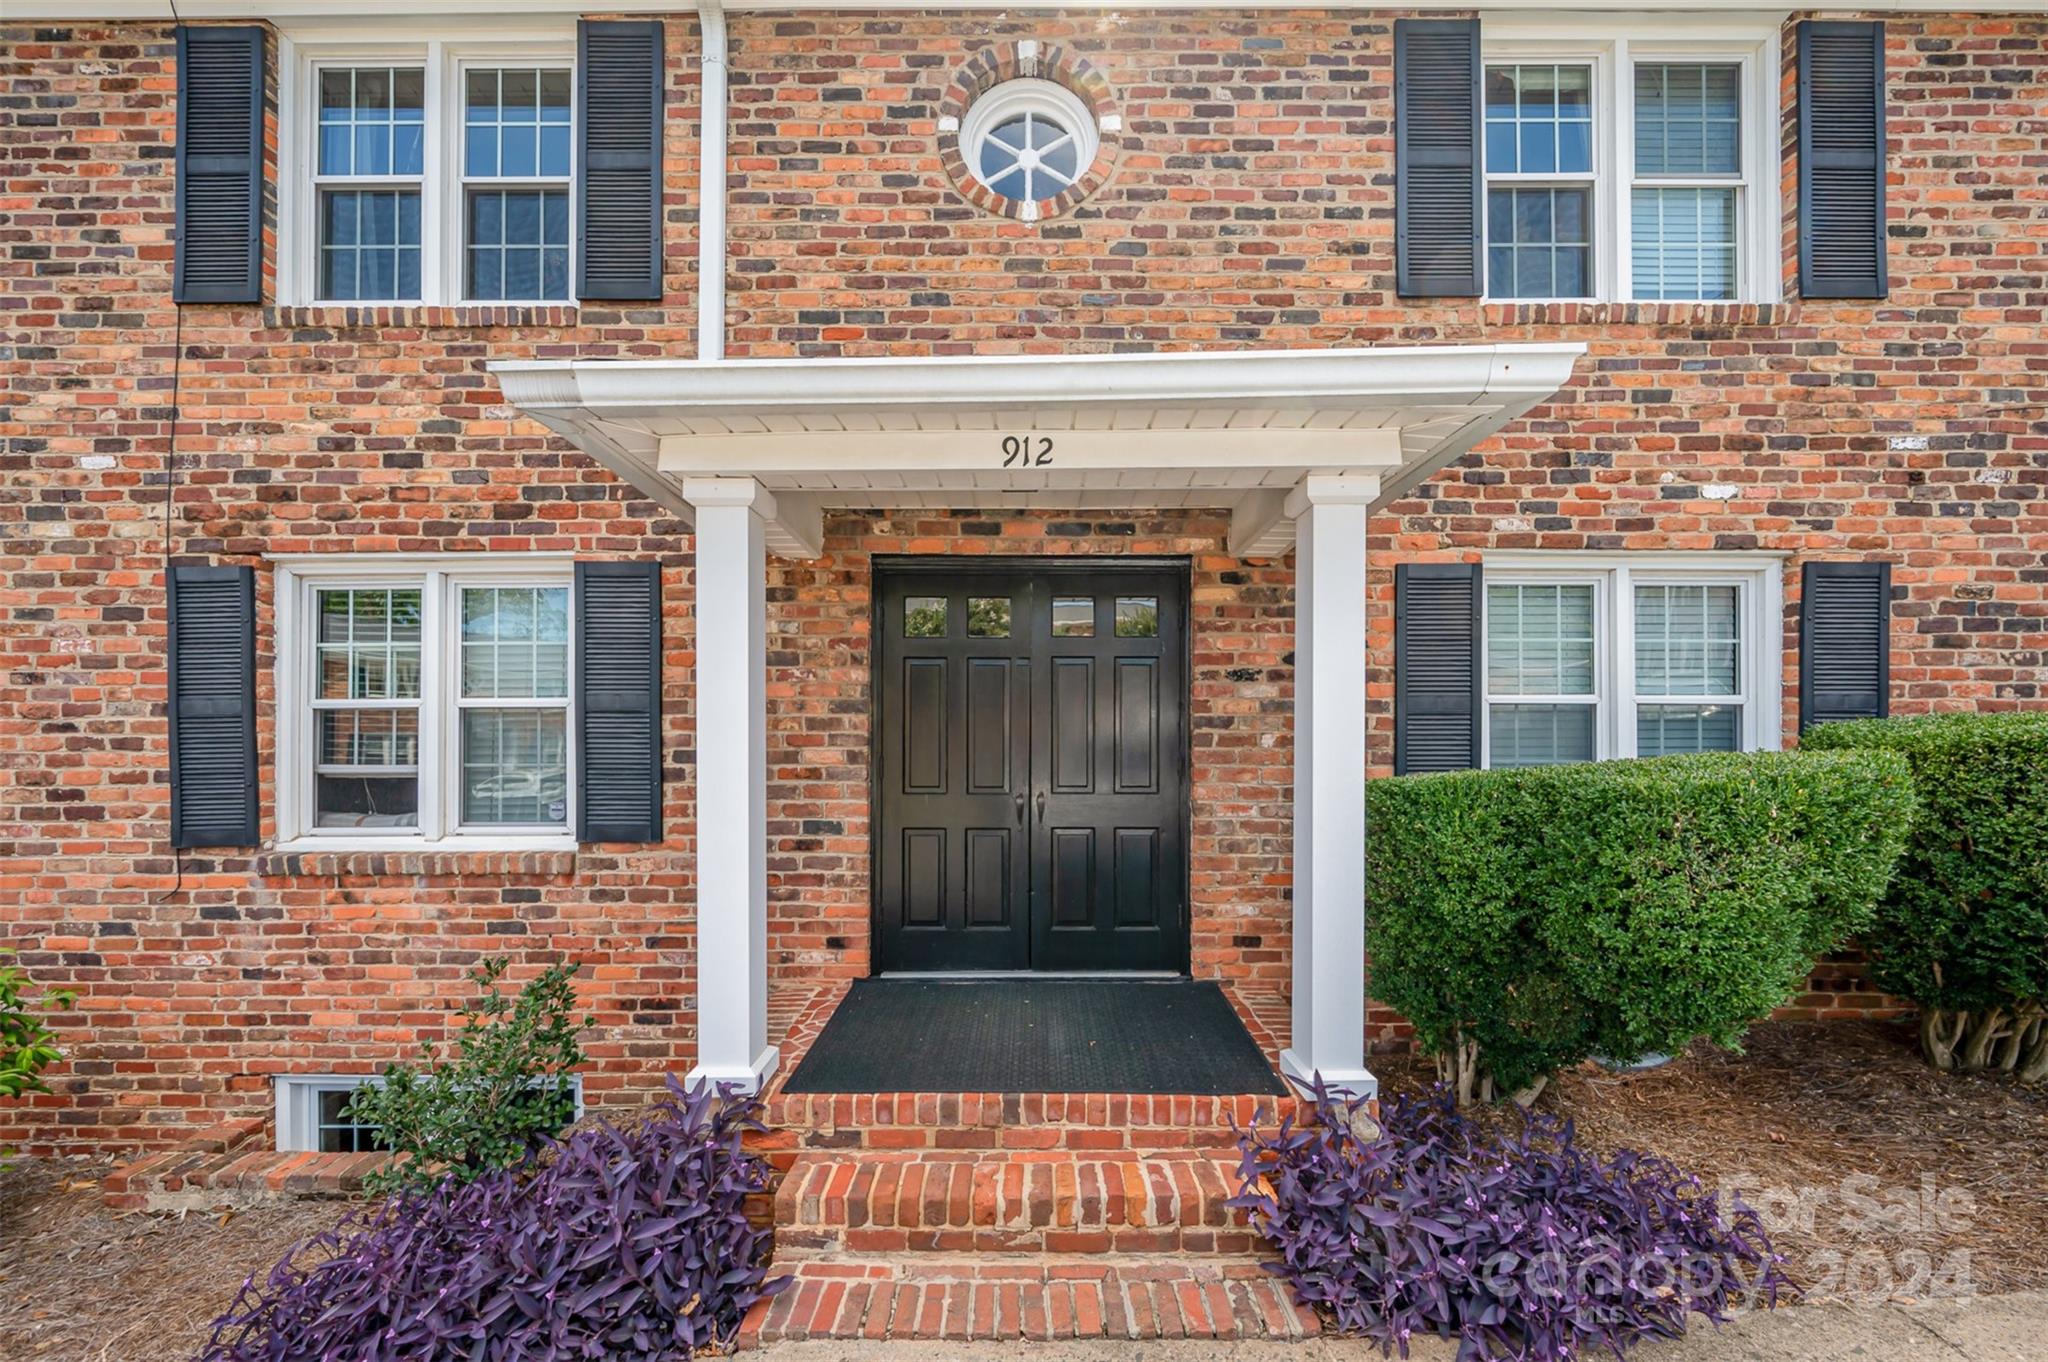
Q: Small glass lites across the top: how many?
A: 4